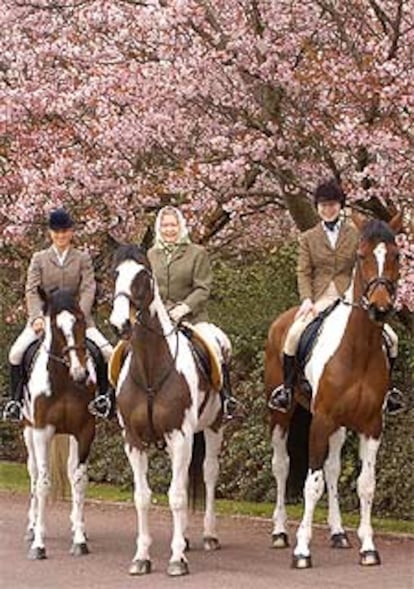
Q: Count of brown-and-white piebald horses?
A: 3